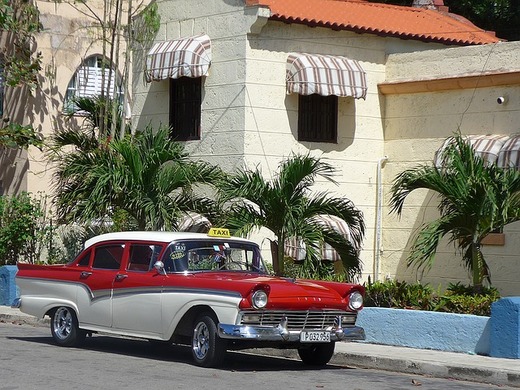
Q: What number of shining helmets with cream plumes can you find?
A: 0